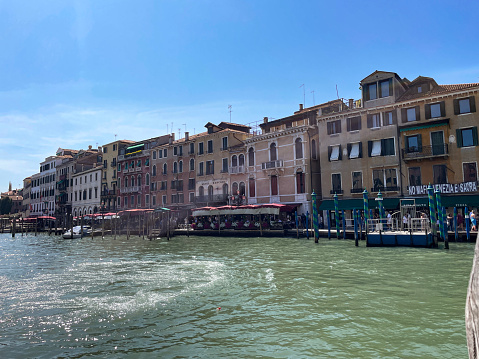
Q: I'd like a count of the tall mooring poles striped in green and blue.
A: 6